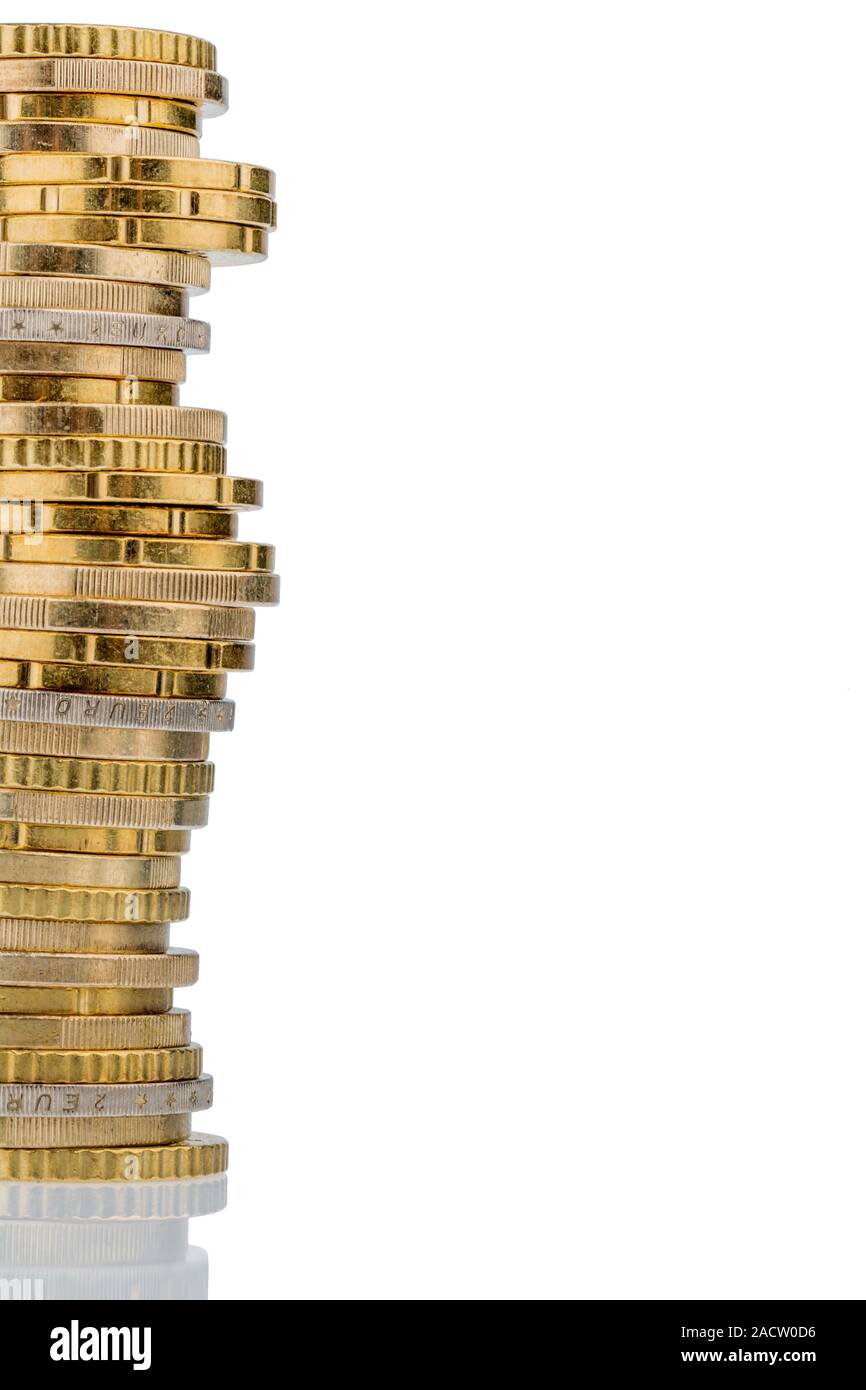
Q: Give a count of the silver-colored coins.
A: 3